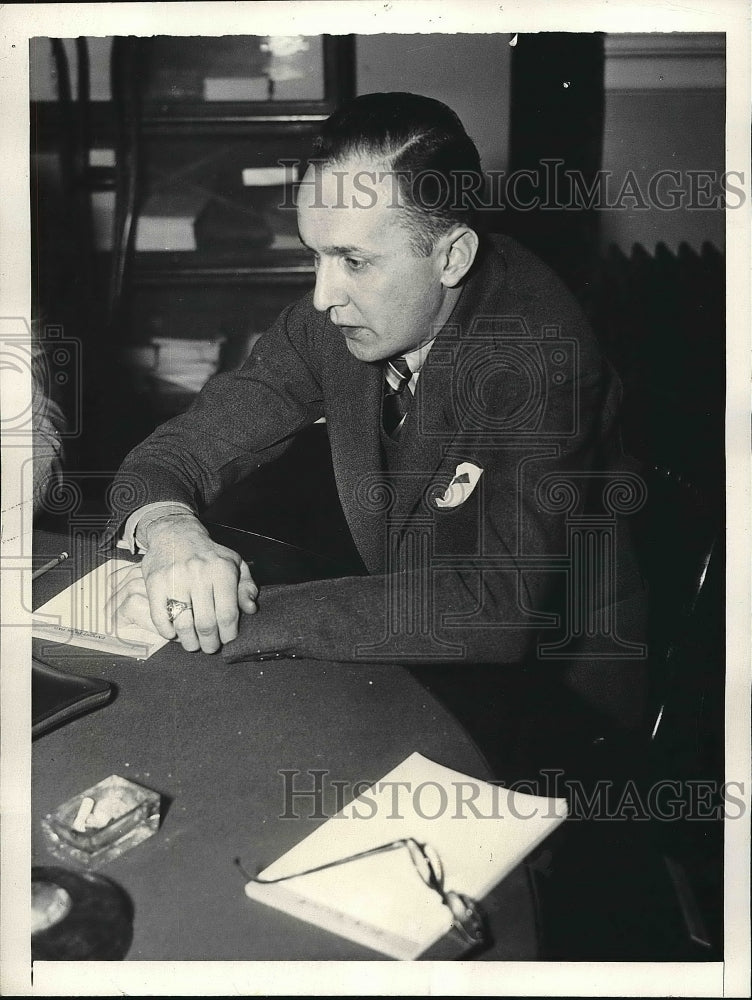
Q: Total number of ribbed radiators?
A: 1